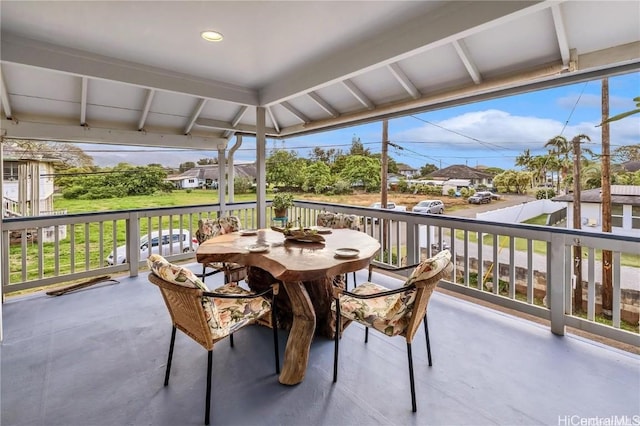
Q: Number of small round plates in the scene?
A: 4